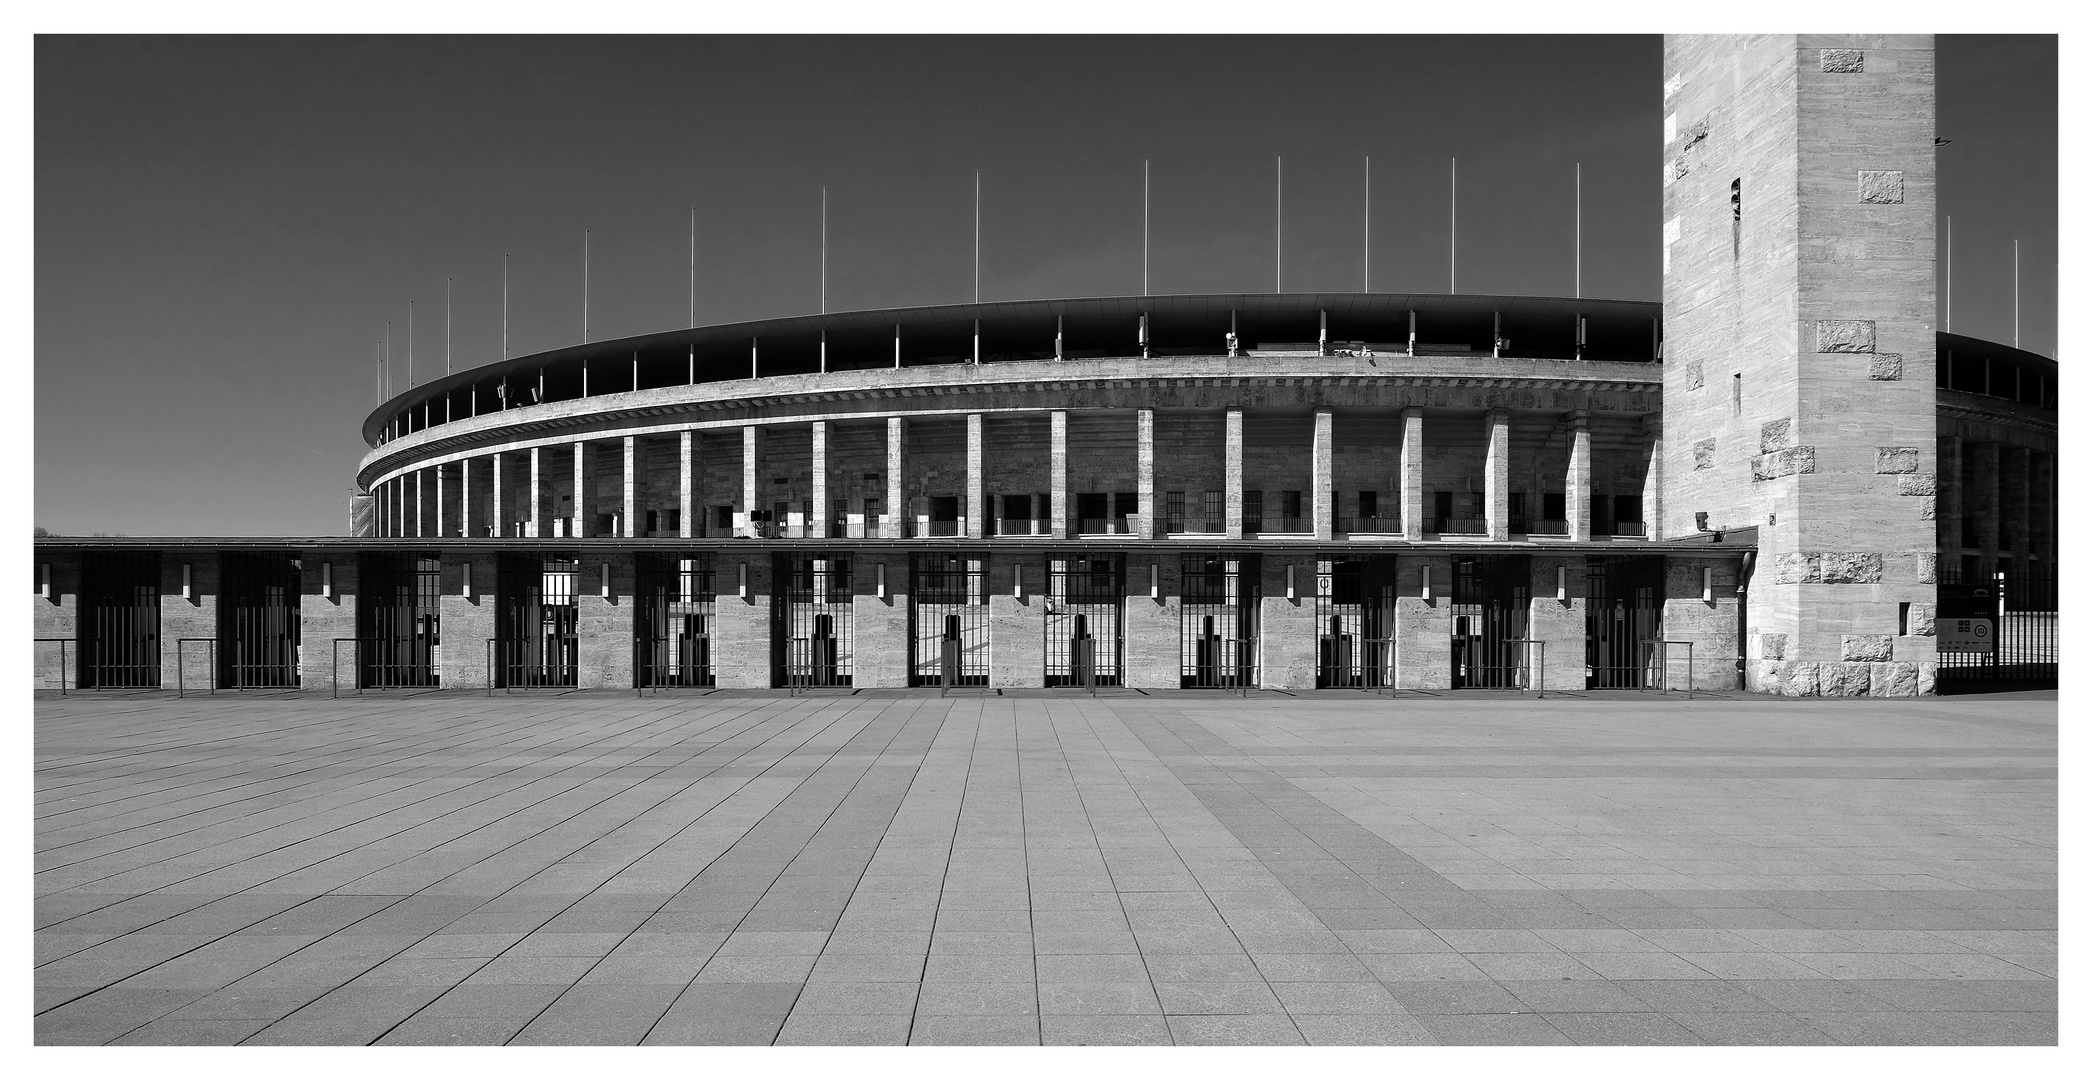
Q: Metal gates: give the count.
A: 12